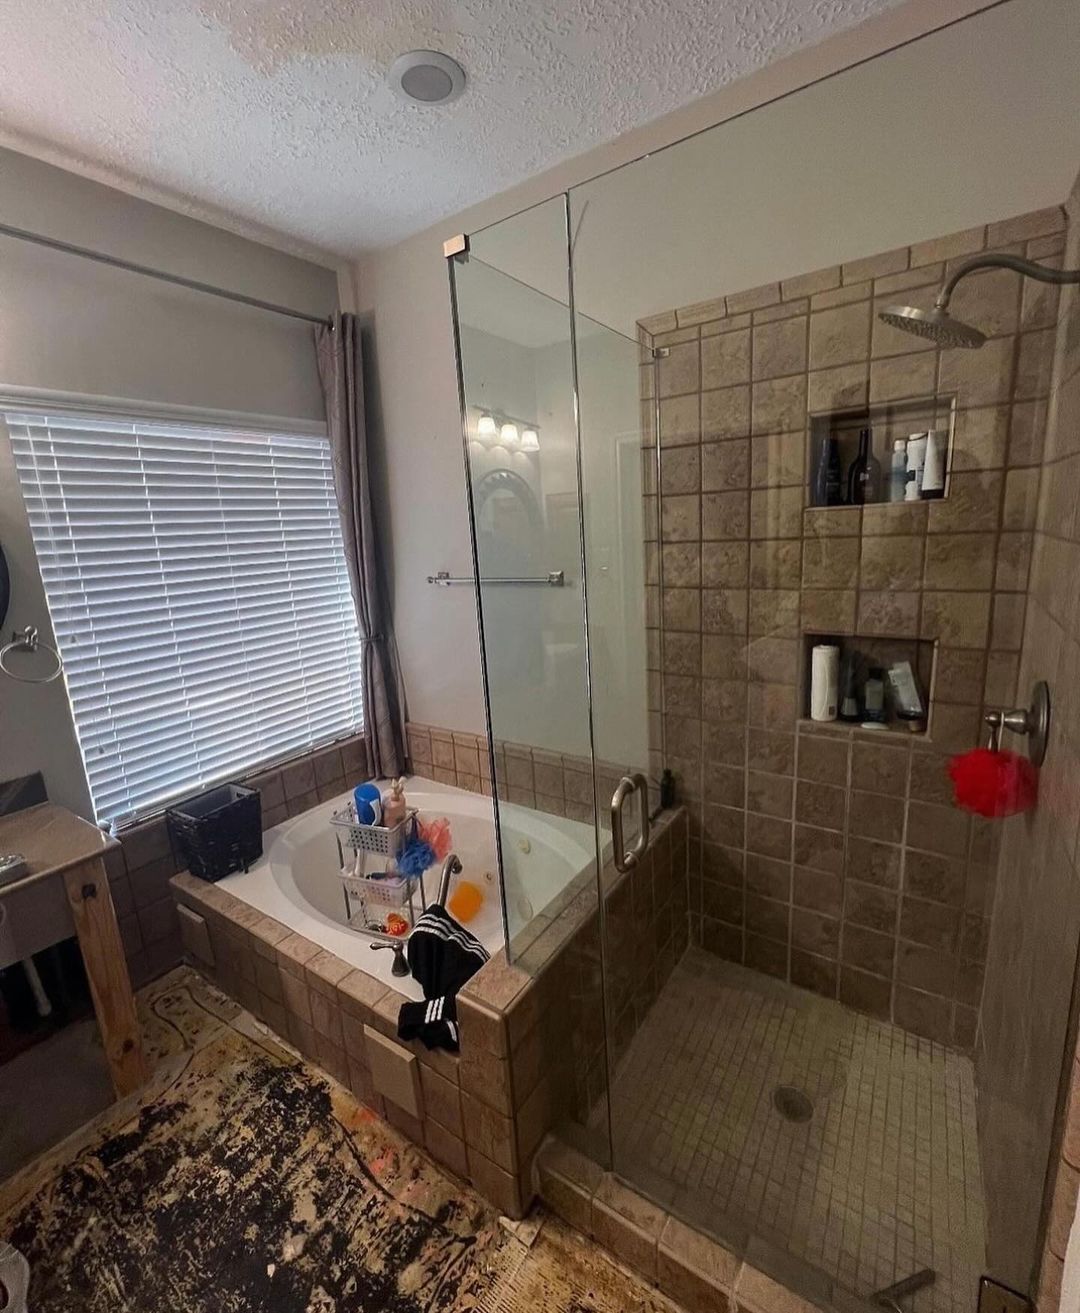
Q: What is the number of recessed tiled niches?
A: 2